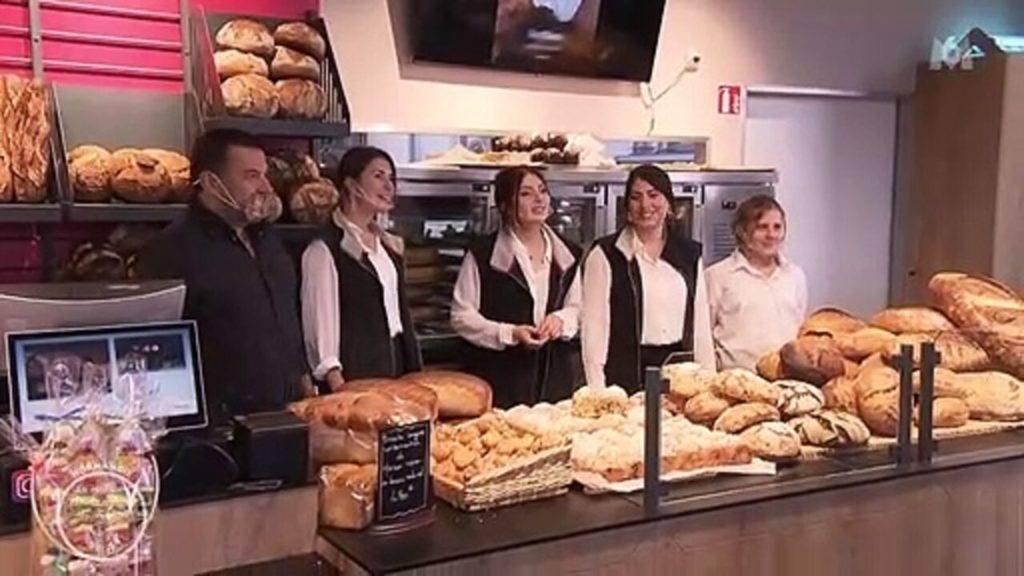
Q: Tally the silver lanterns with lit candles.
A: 0